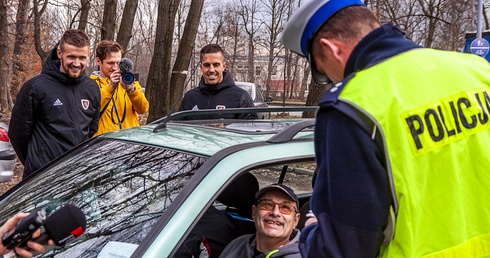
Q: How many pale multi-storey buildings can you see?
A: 1